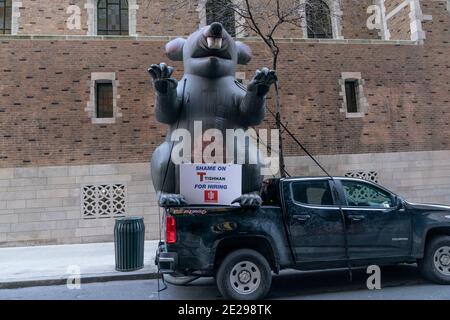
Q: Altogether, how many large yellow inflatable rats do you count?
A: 0